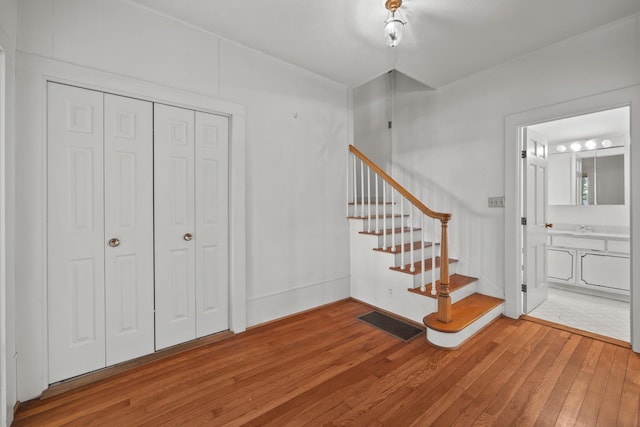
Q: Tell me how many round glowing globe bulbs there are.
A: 4